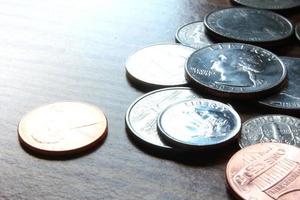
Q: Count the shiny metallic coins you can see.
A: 12